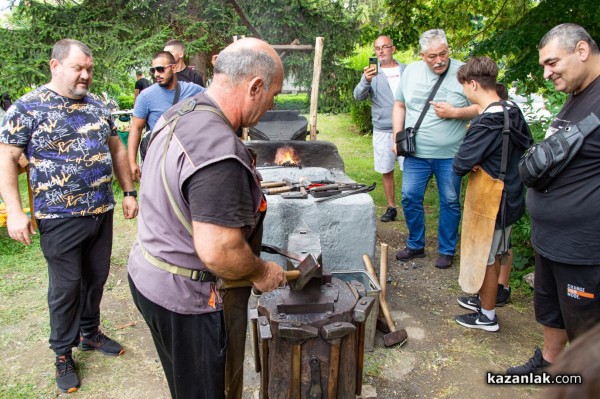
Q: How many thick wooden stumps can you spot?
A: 1